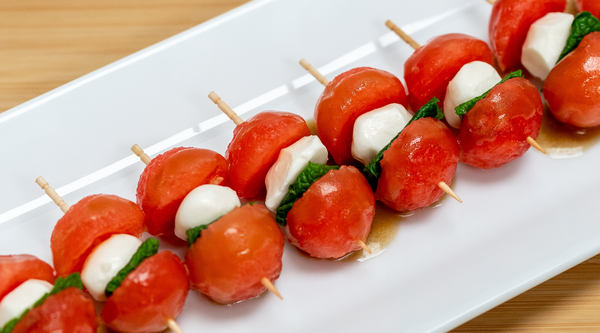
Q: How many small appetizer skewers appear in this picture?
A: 7